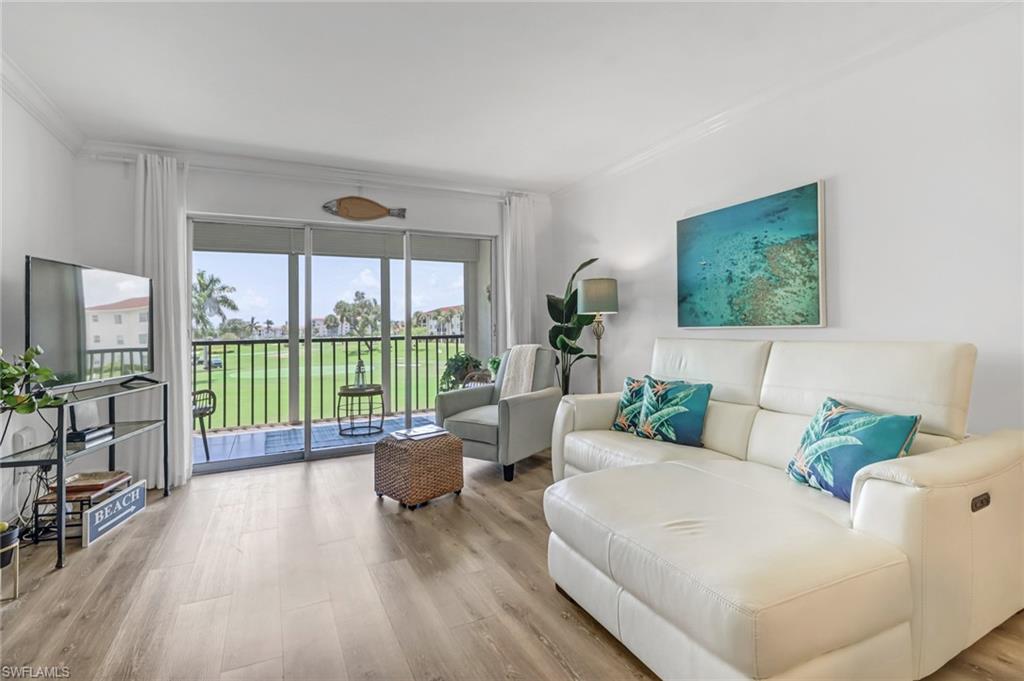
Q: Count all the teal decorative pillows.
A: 3